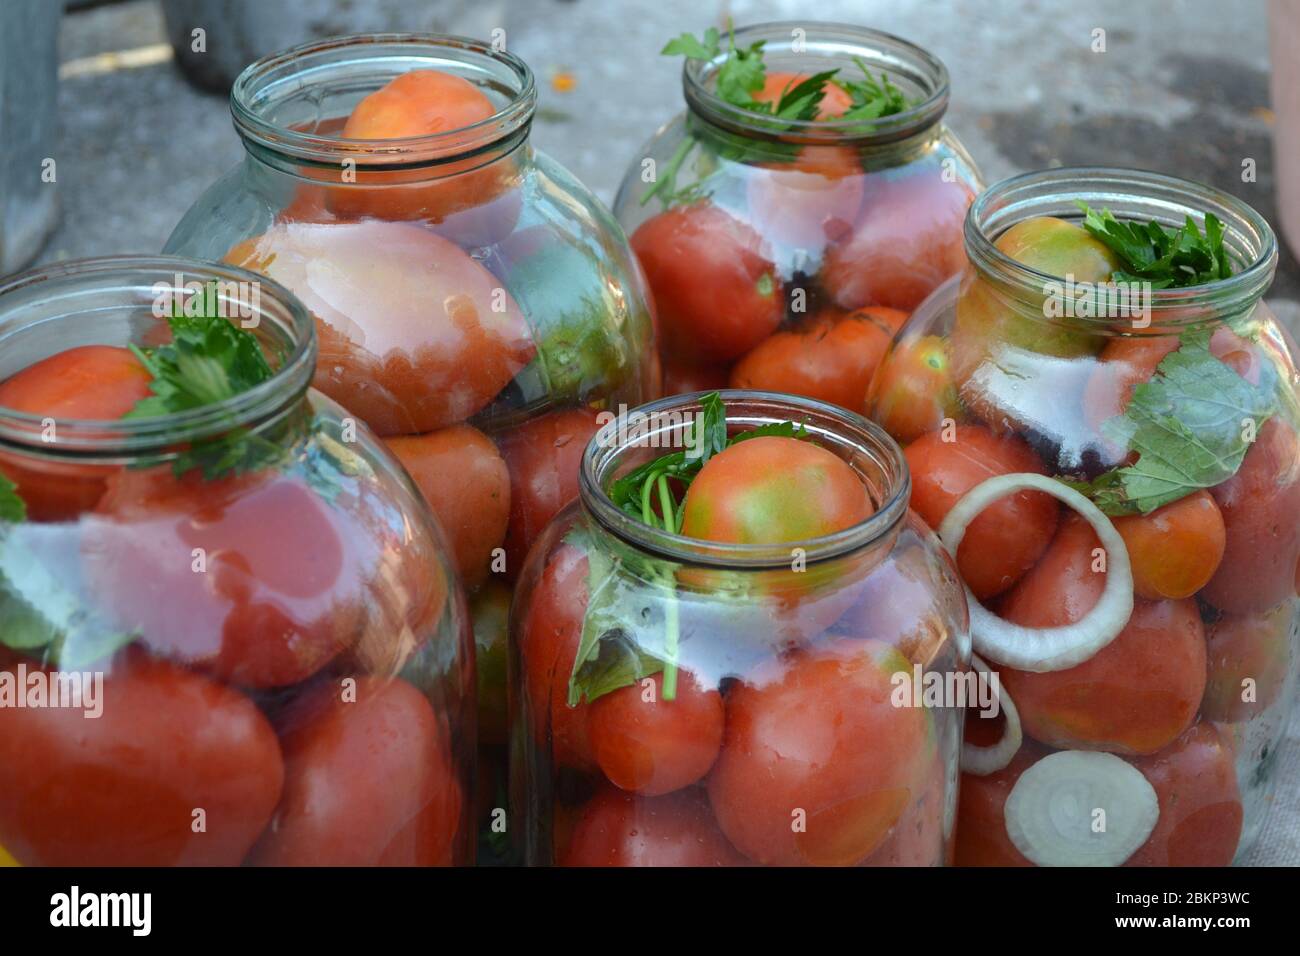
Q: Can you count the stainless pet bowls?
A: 0